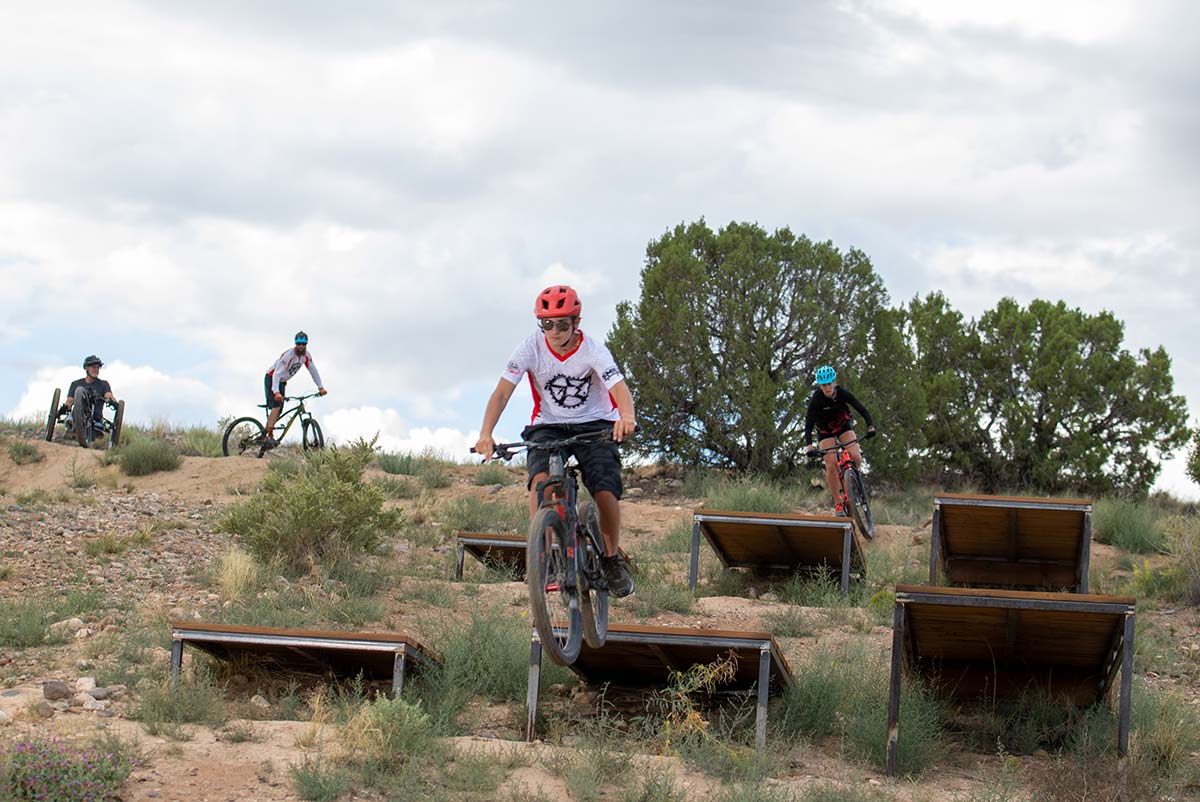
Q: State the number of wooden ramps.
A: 6